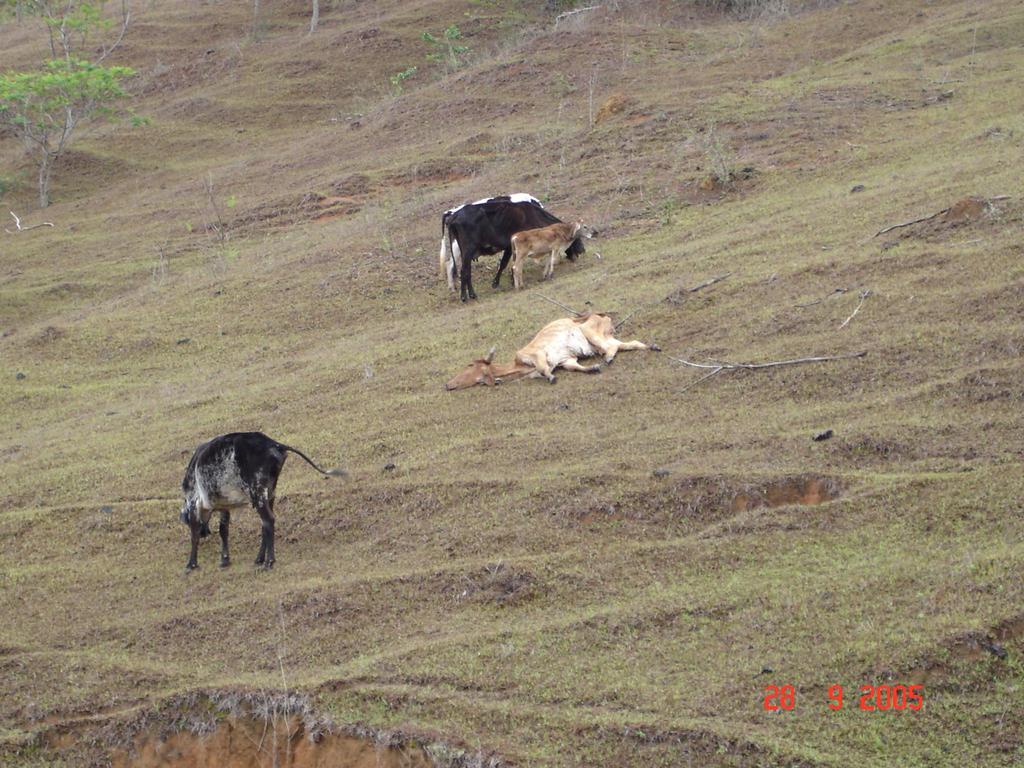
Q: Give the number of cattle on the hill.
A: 5